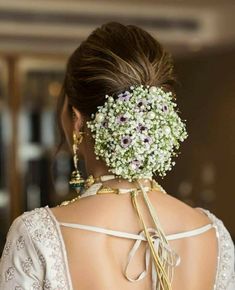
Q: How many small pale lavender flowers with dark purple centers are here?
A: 9